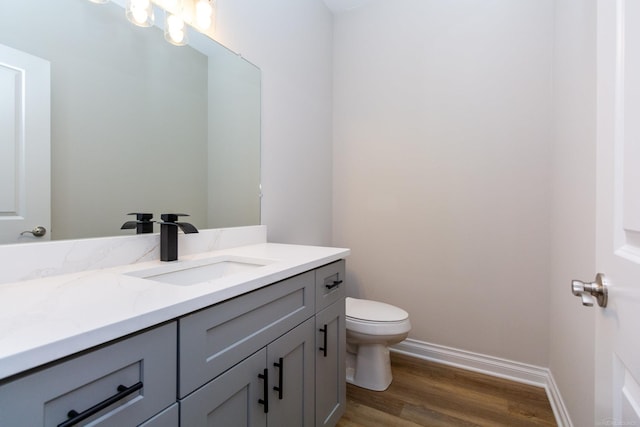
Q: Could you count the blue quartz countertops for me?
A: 0